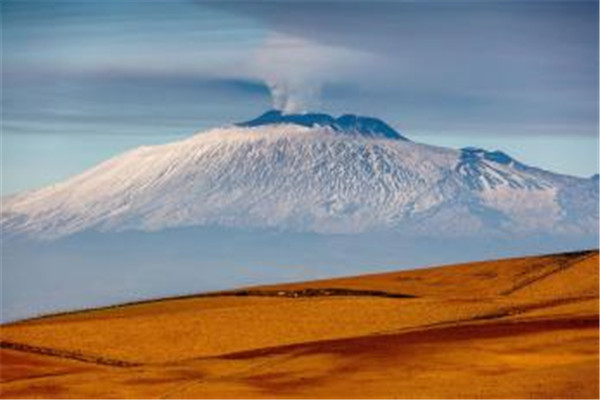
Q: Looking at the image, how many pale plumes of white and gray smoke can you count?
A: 1